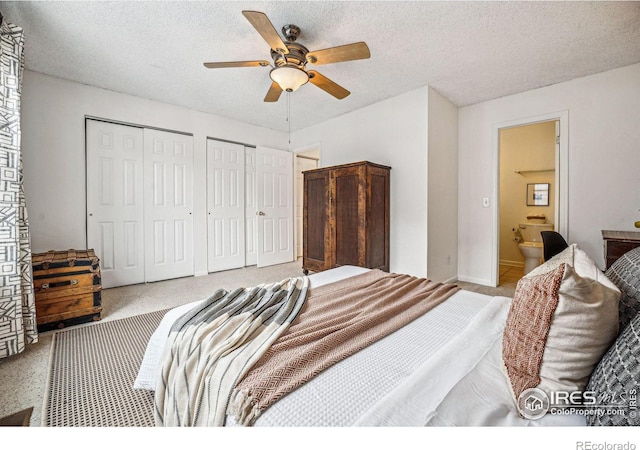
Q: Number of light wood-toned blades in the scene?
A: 5